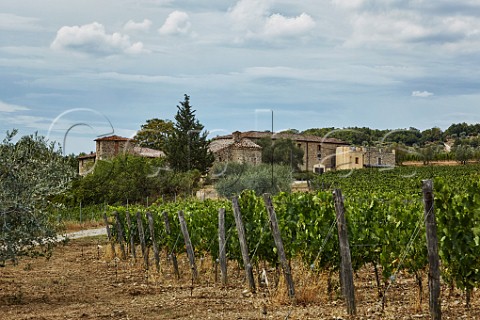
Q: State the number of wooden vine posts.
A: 12